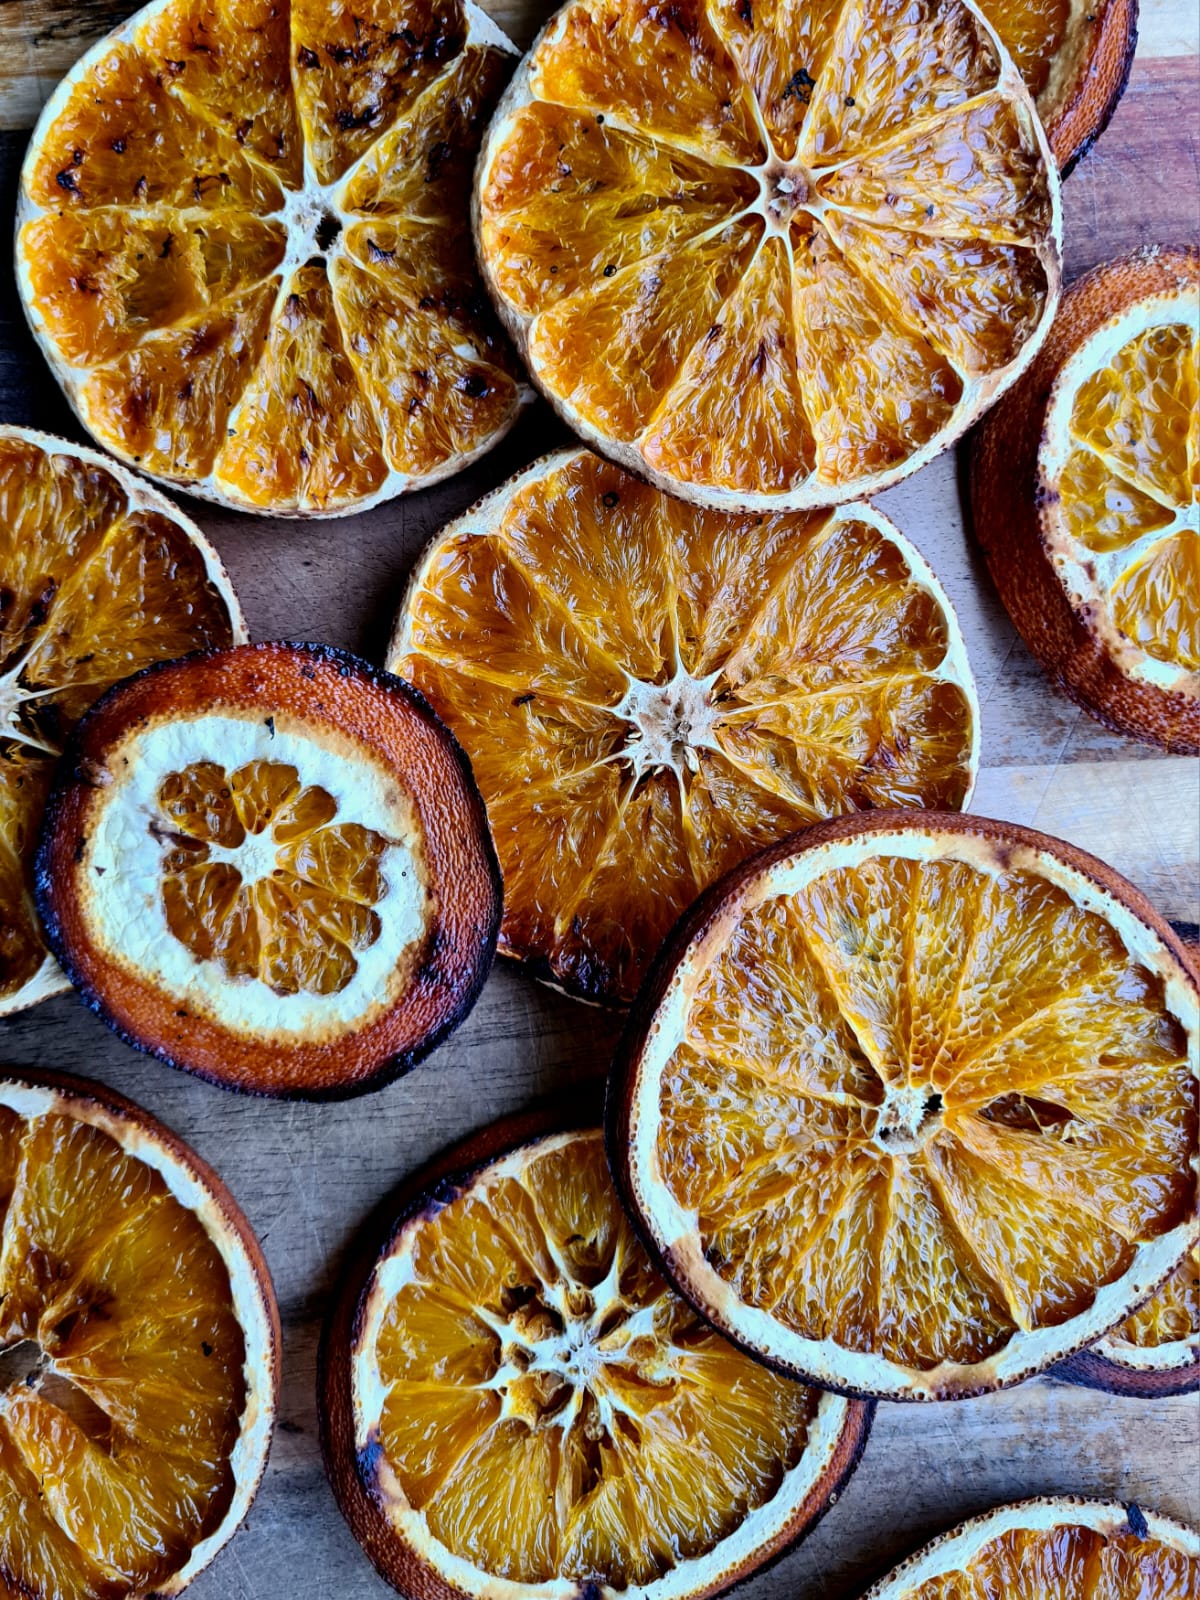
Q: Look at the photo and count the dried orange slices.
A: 12